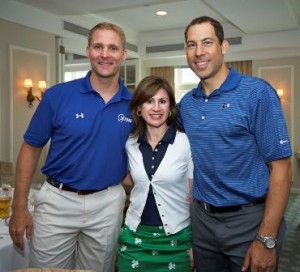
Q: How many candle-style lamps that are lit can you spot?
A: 3